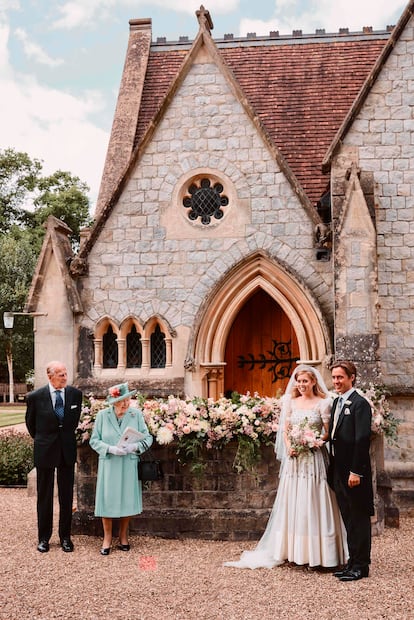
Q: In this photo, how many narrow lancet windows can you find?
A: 3